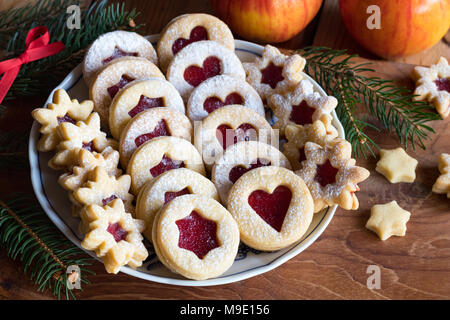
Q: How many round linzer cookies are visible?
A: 13